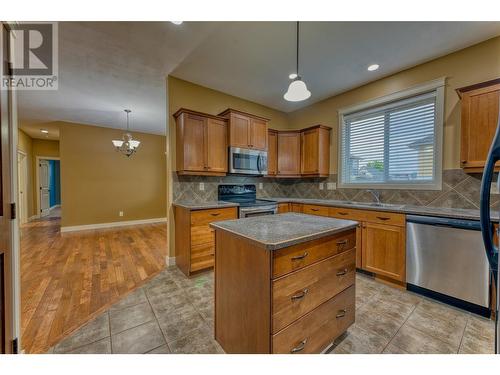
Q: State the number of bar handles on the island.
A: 6